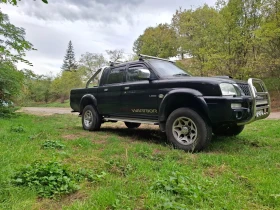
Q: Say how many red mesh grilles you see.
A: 0